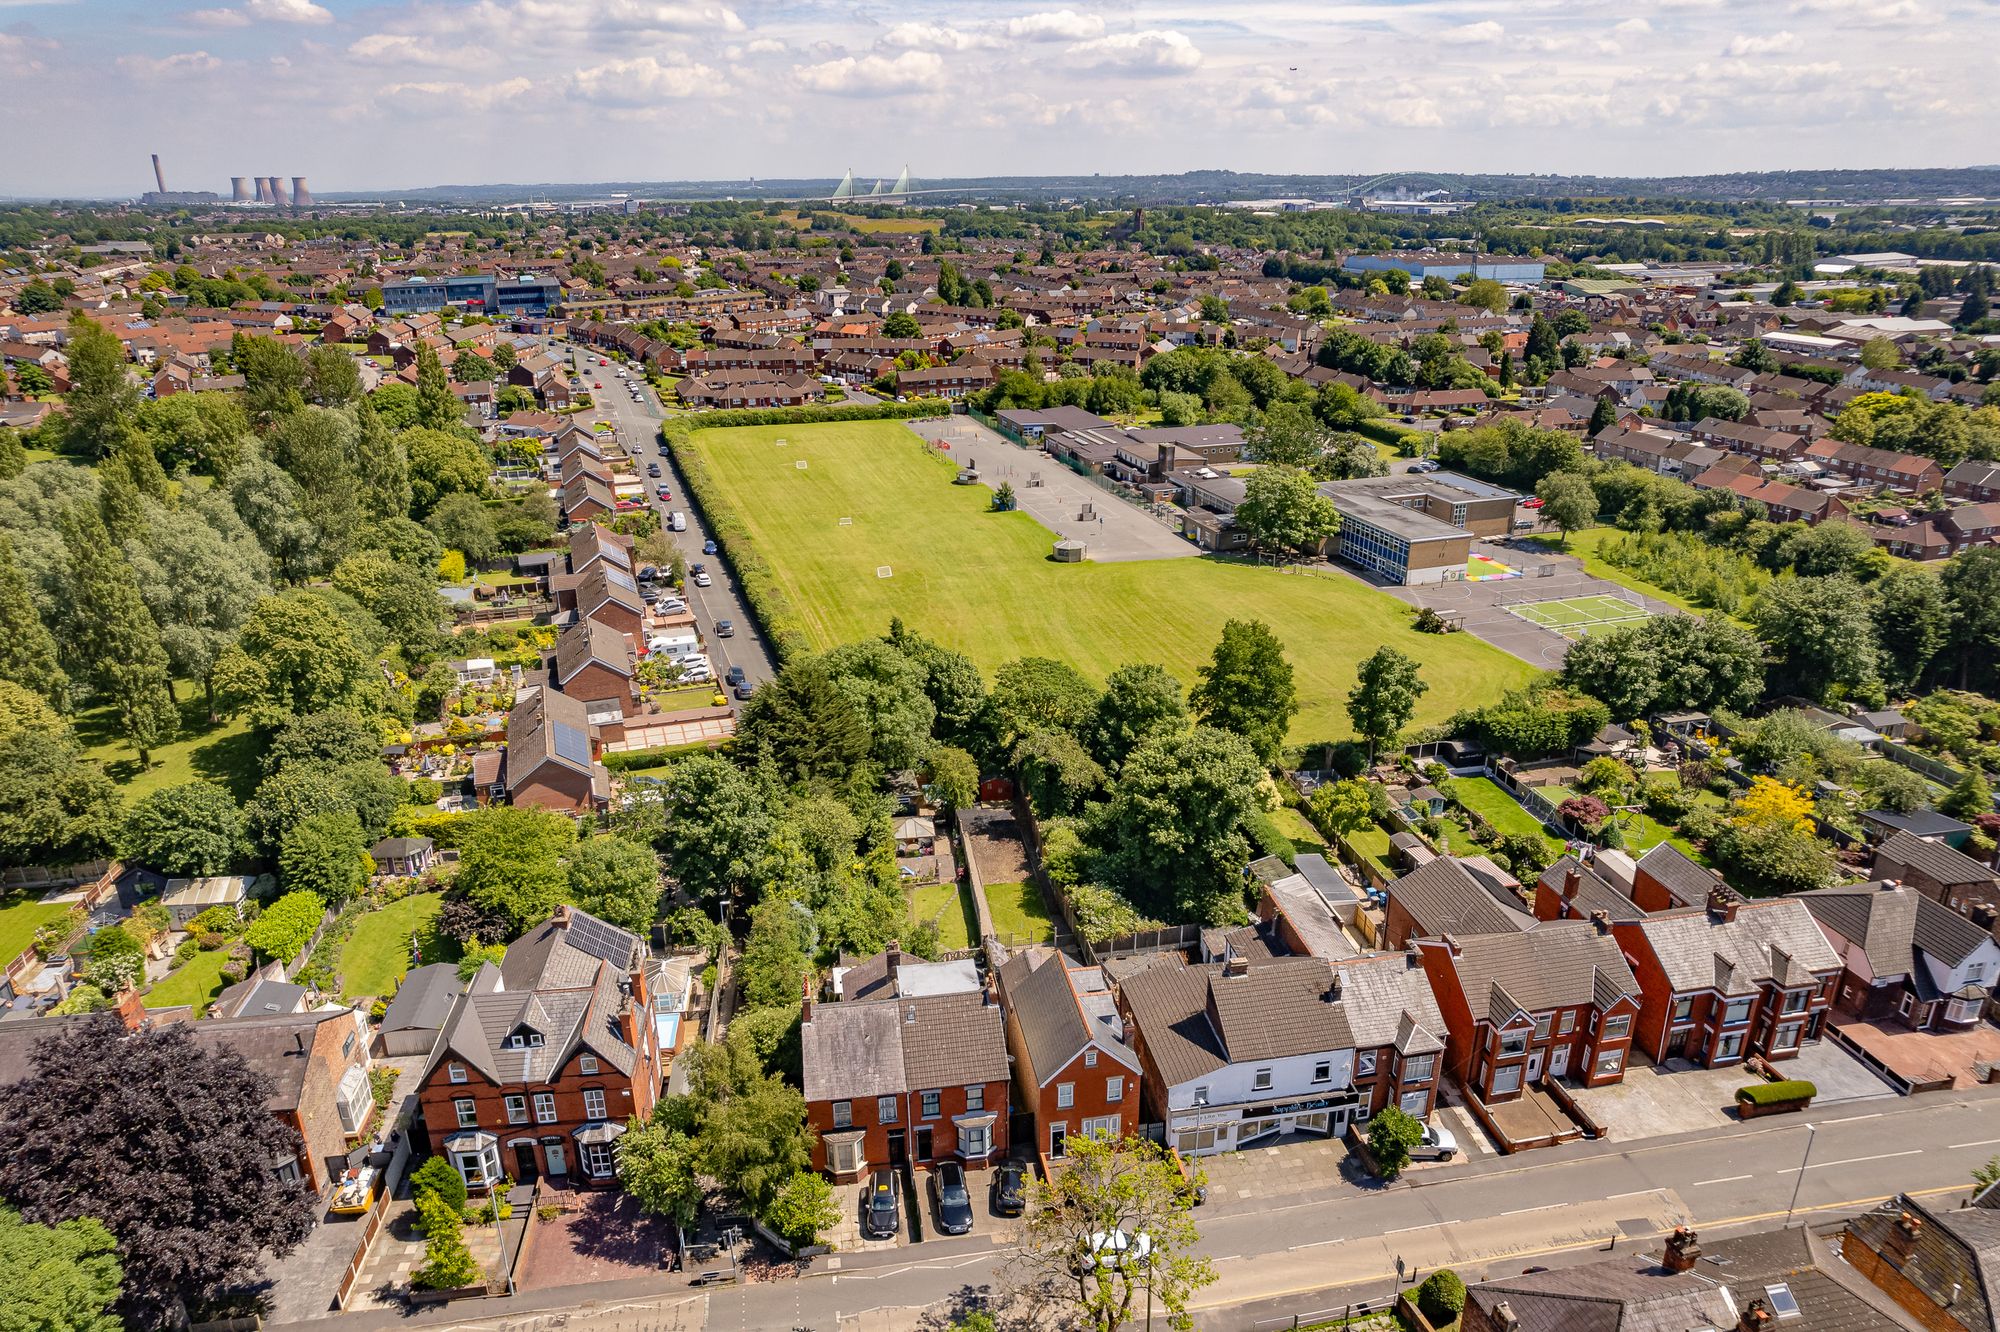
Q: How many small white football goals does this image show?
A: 4